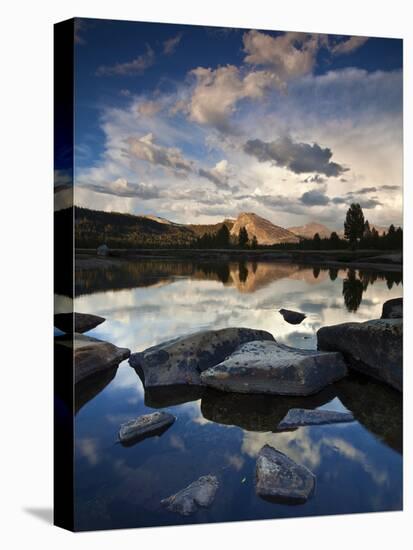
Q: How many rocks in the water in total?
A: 11